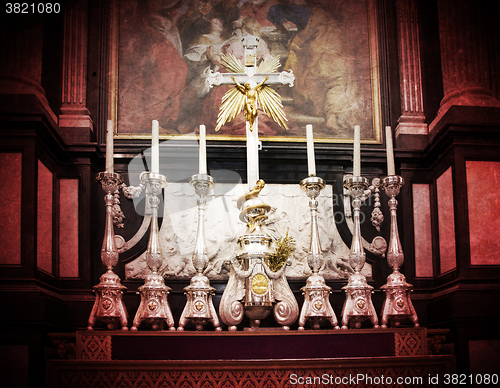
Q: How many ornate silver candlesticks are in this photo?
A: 6